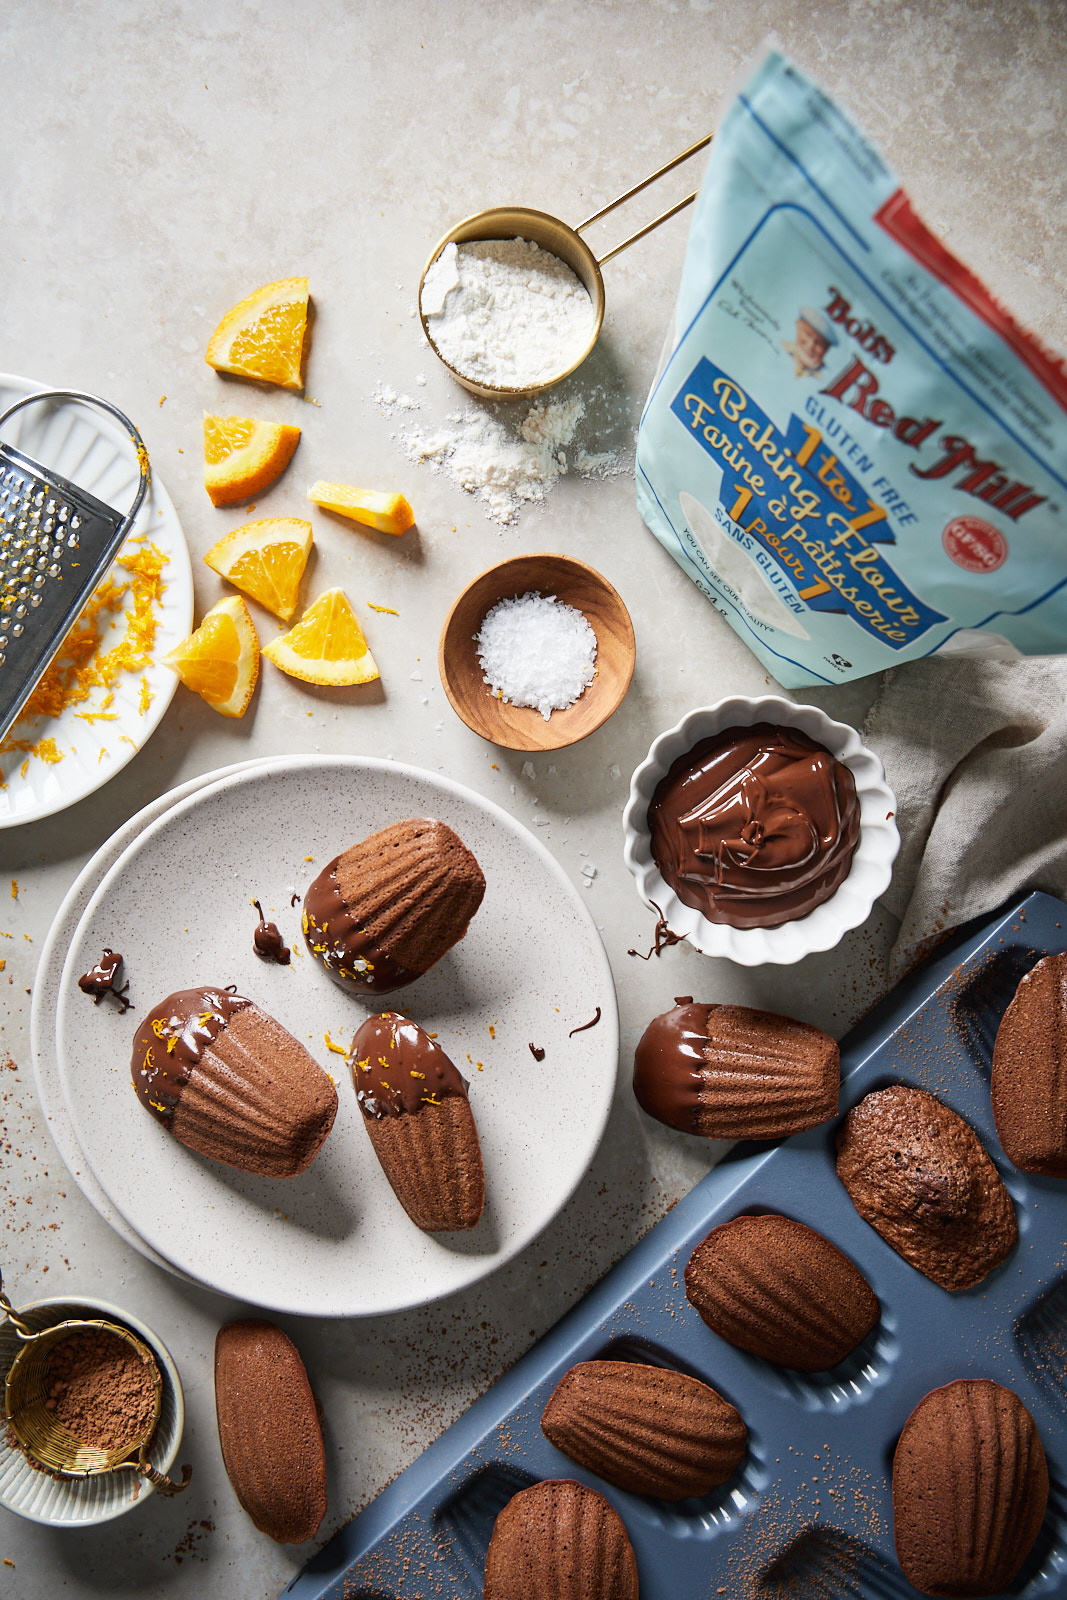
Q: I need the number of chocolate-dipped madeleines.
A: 4